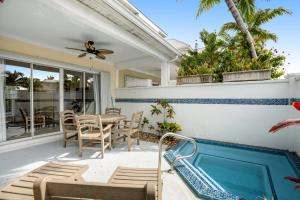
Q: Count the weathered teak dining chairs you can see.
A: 4